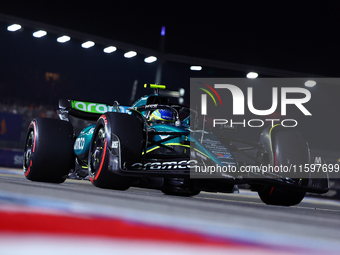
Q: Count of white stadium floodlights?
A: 10